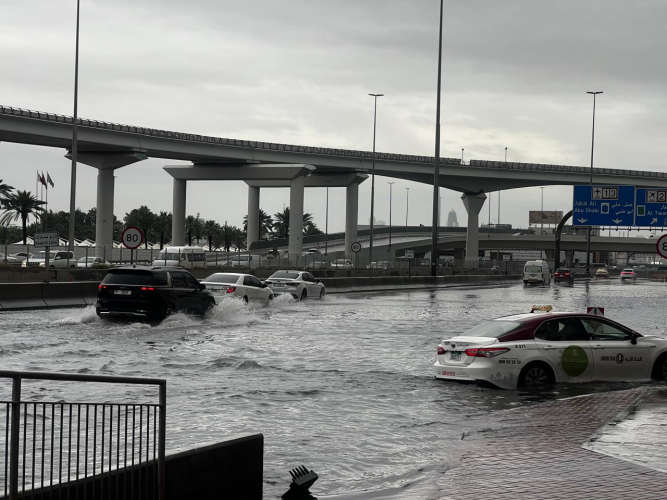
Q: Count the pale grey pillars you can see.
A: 6